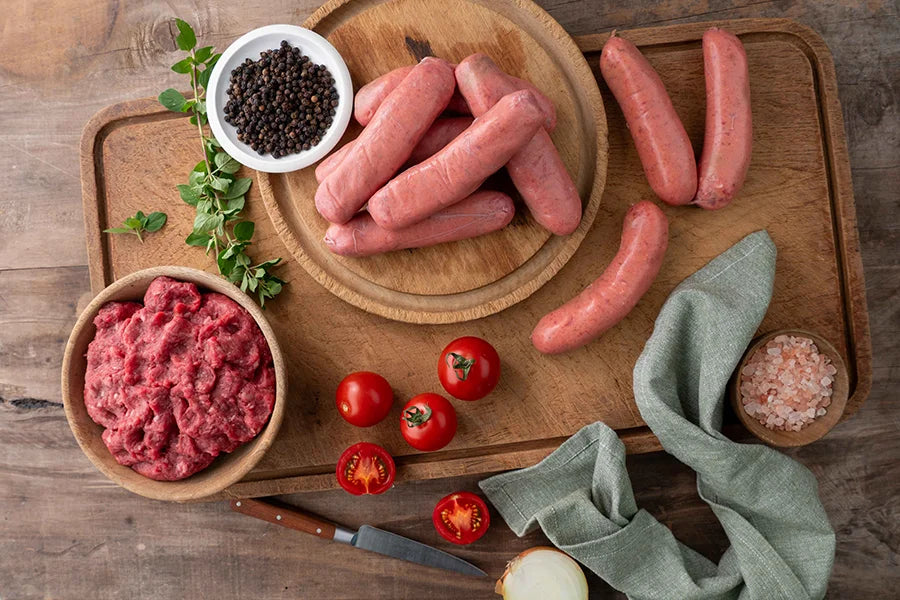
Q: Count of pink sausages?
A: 9